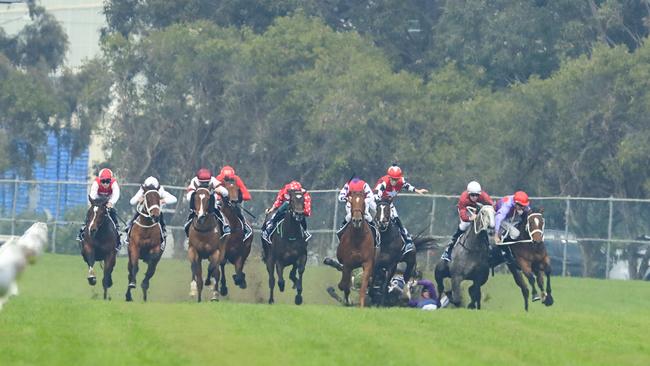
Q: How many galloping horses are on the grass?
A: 9